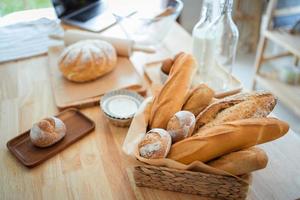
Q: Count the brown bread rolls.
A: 3